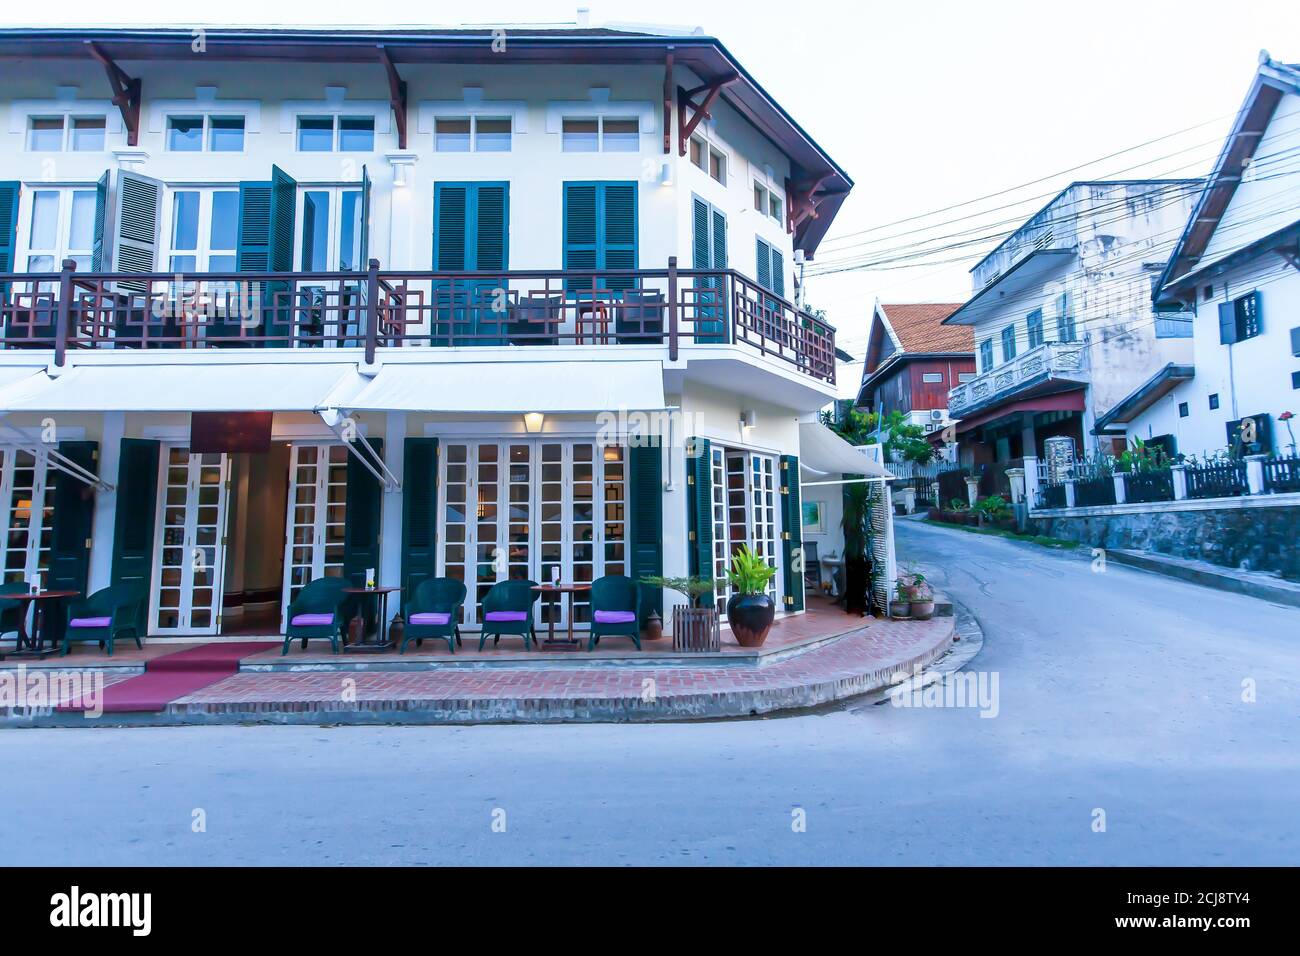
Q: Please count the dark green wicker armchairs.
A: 6